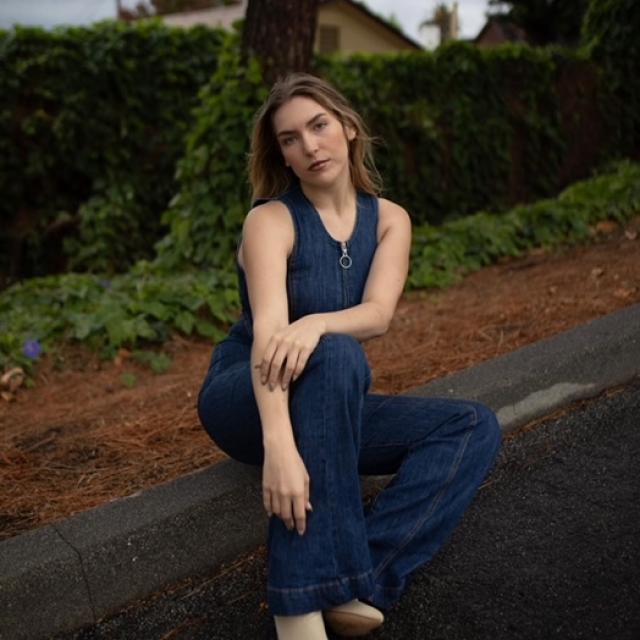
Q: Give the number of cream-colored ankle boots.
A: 2